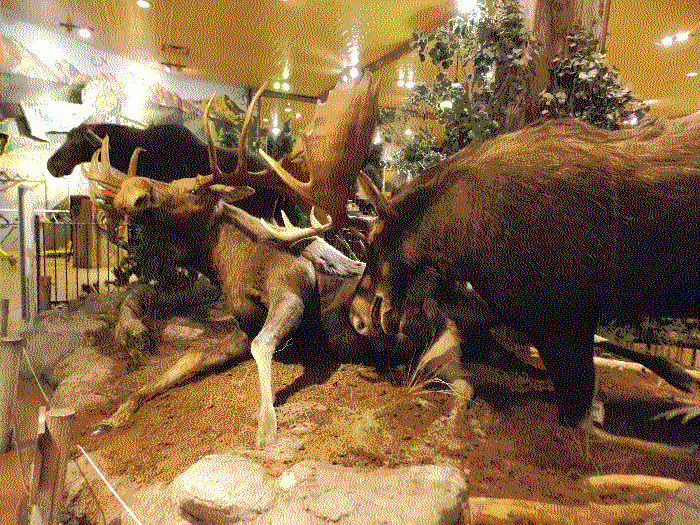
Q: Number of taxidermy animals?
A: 3